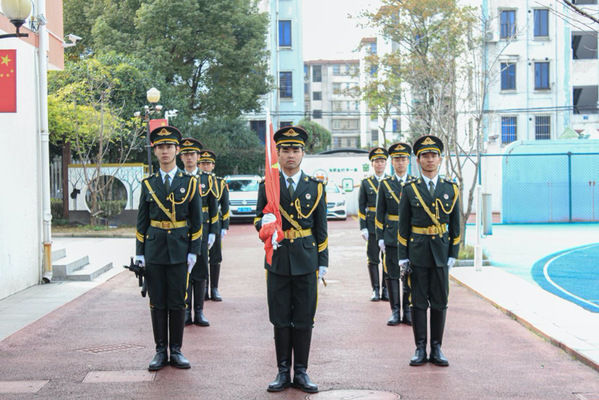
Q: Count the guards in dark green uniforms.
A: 7